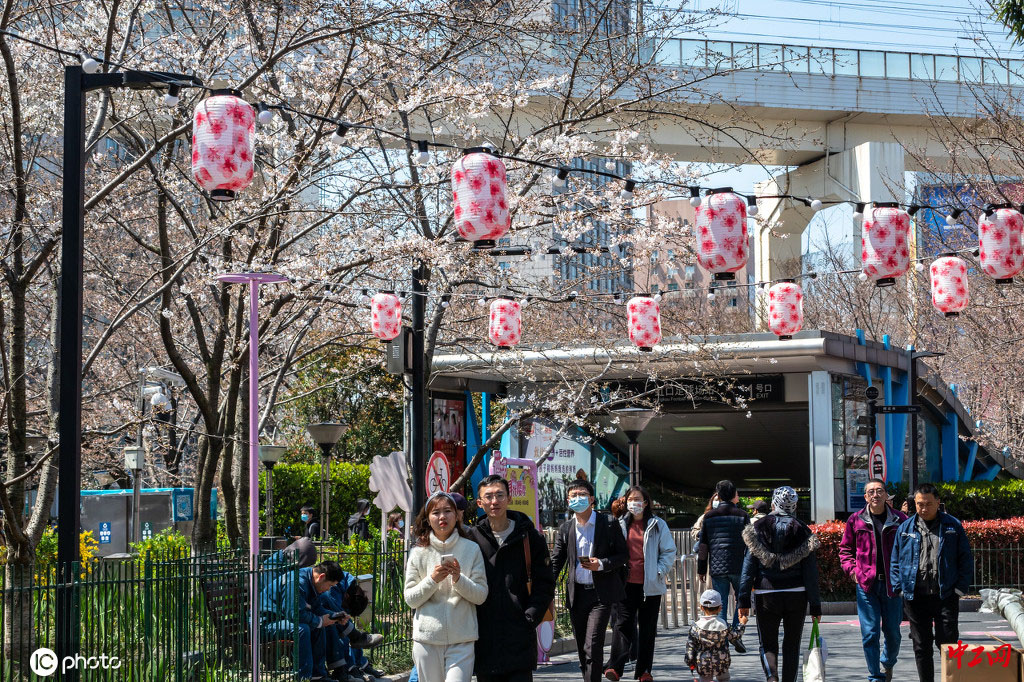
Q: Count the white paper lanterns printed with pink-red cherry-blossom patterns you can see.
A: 10